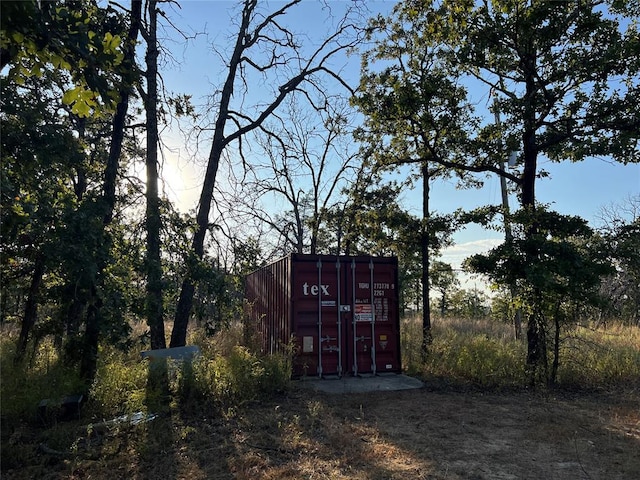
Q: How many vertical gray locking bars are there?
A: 4